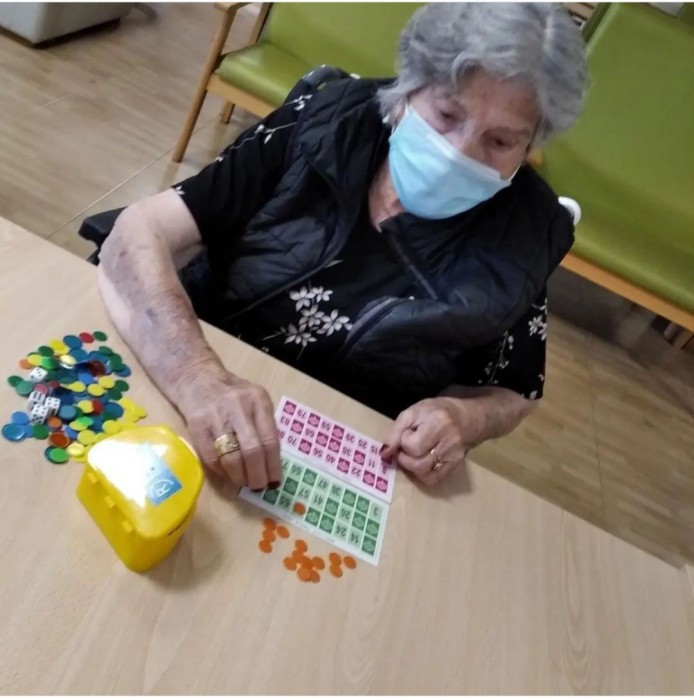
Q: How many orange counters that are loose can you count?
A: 14